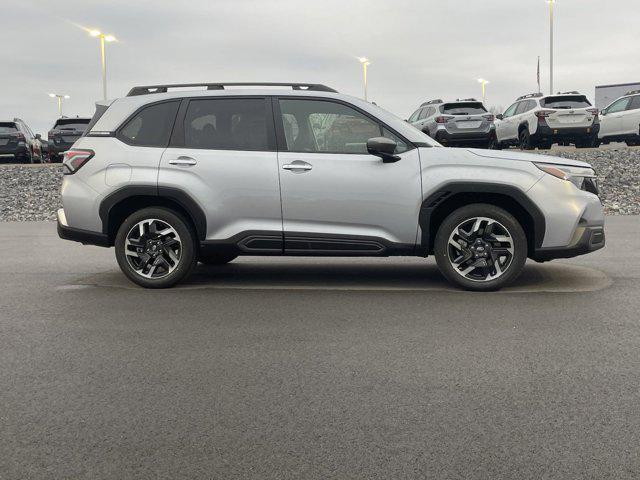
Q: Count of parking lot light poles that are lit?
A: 5